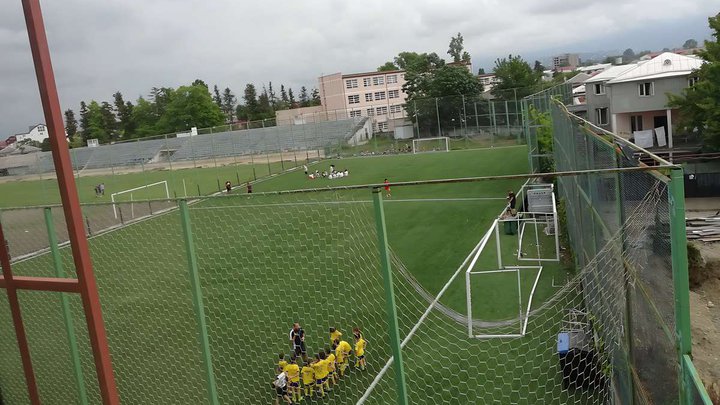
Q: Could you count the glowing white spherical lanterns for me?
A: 0